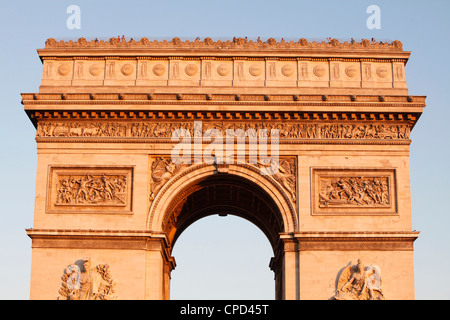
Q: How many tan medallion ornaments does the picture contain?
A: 11